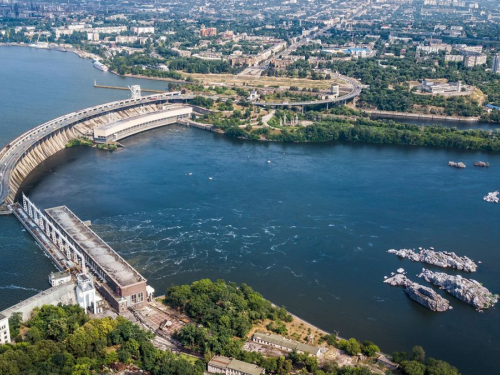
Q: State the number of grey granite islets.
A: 6